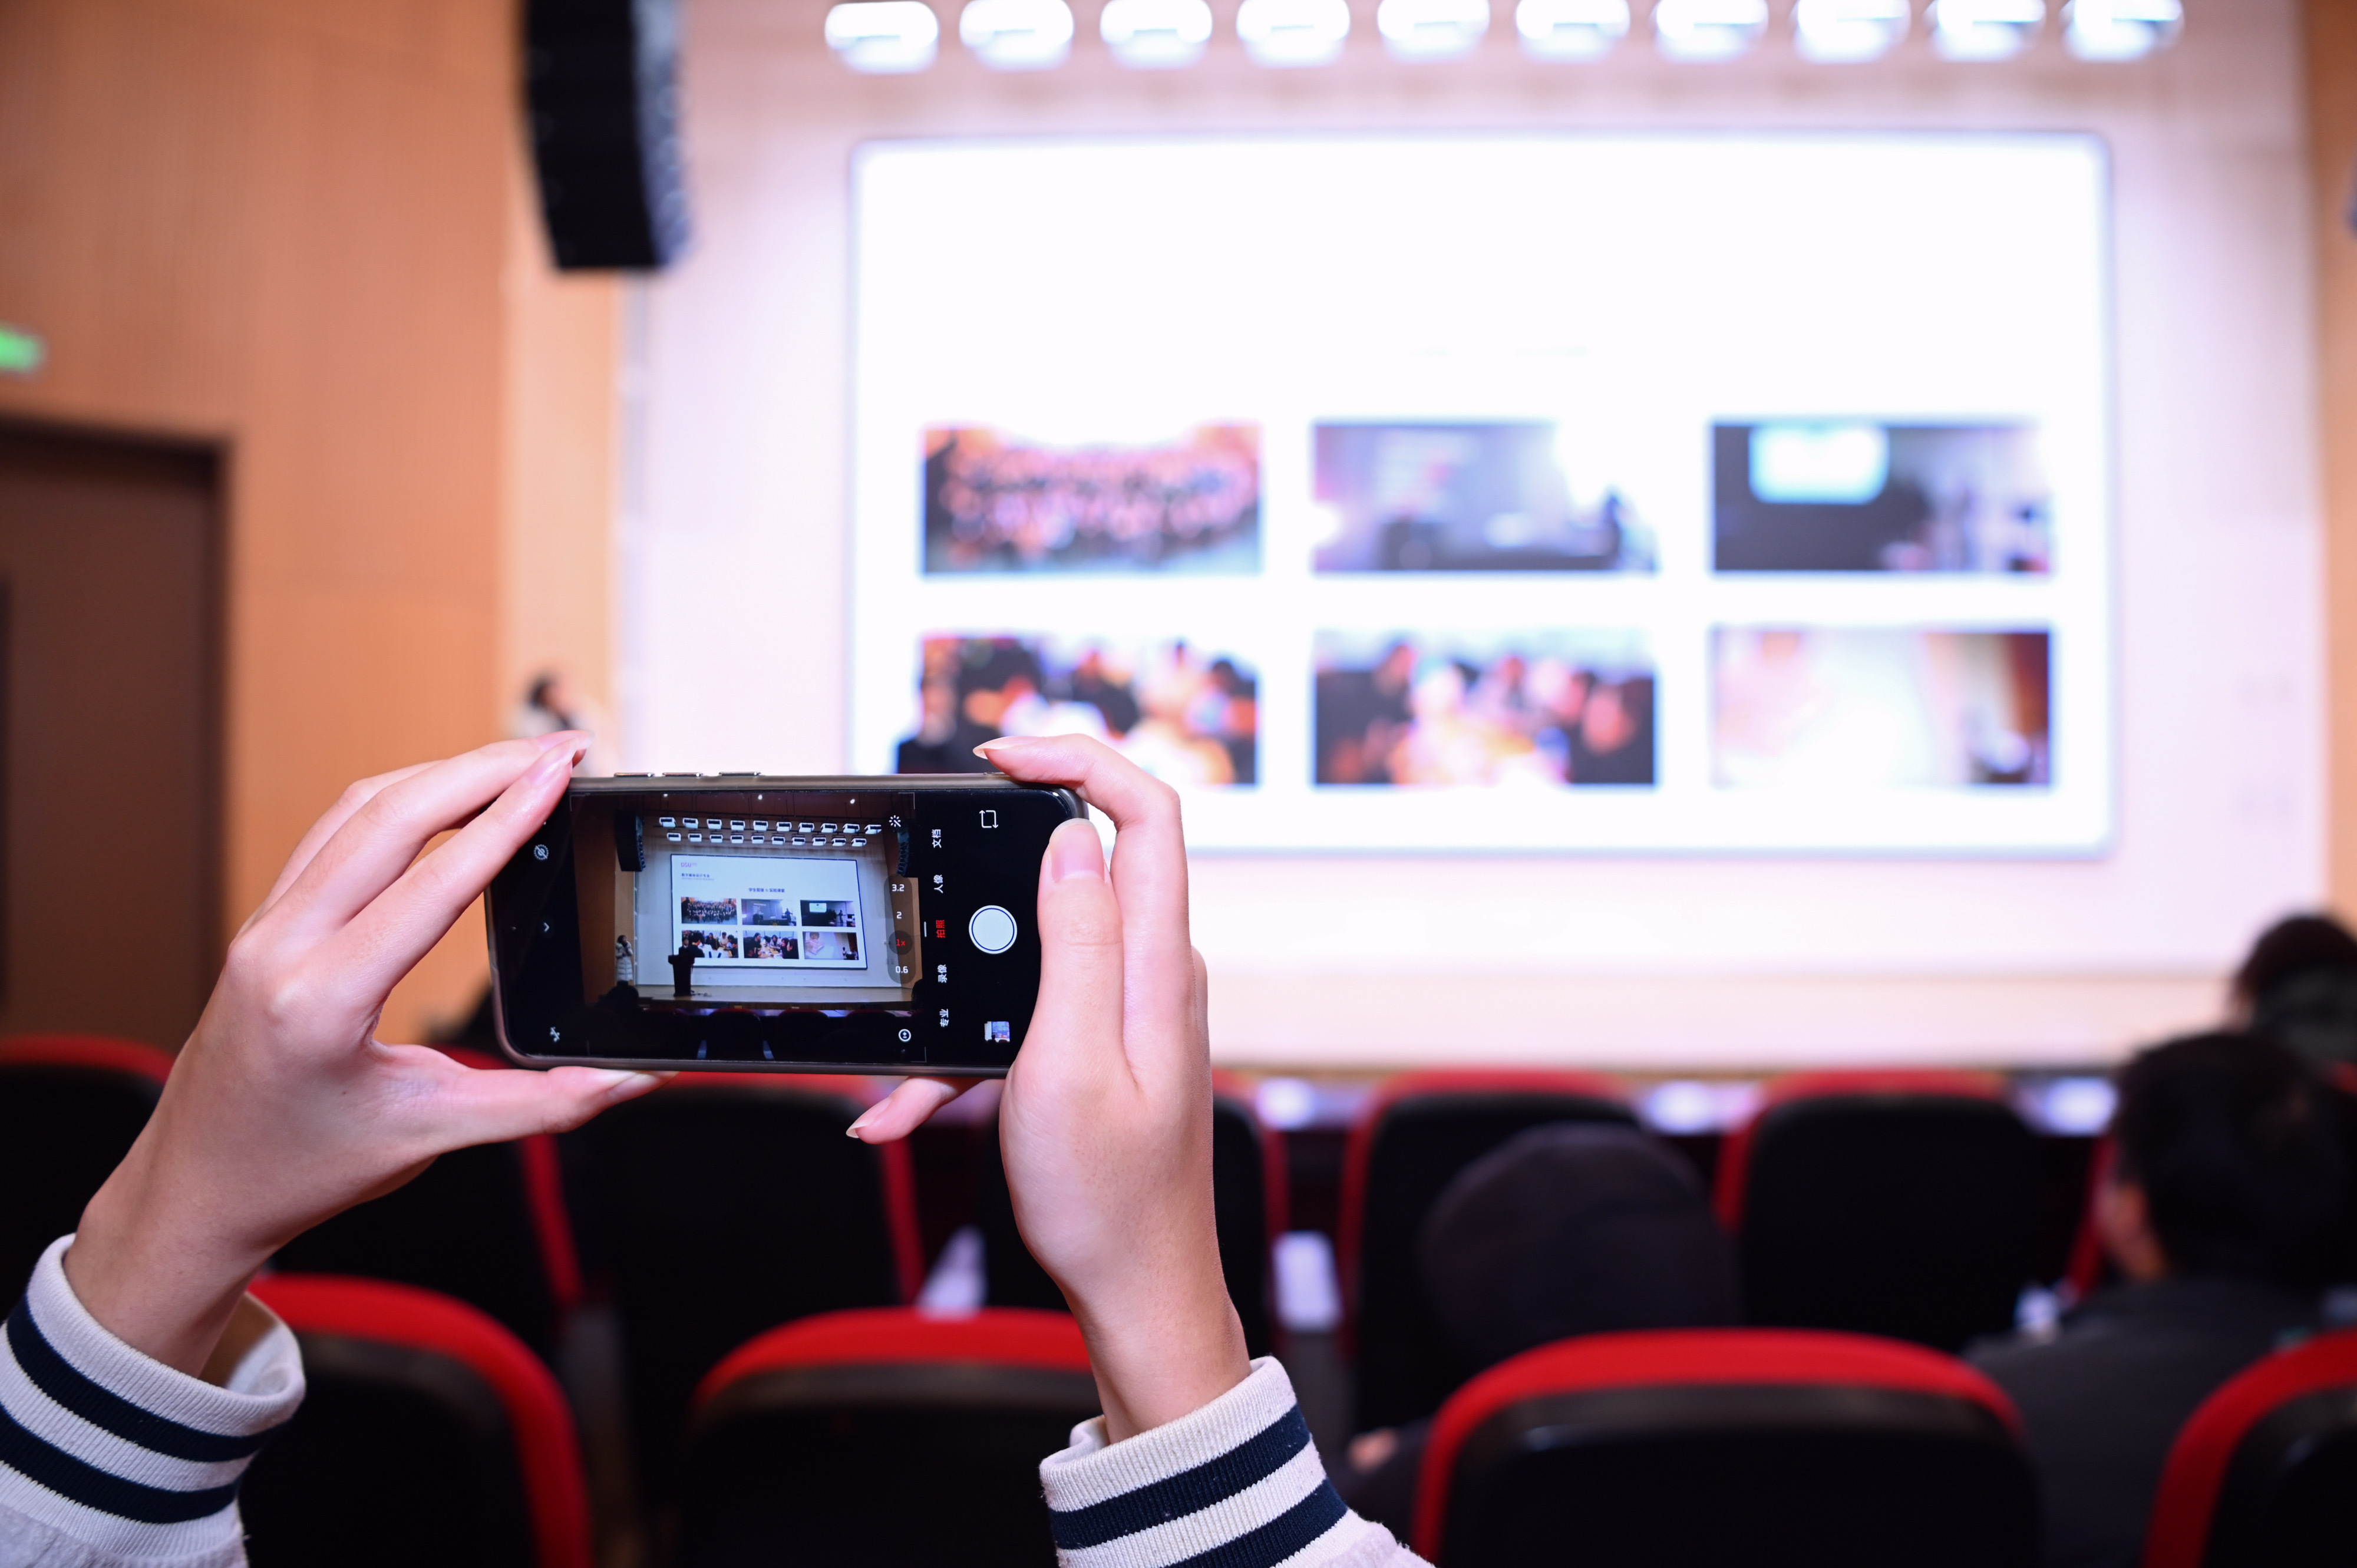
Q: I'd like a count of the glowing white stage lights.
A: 10